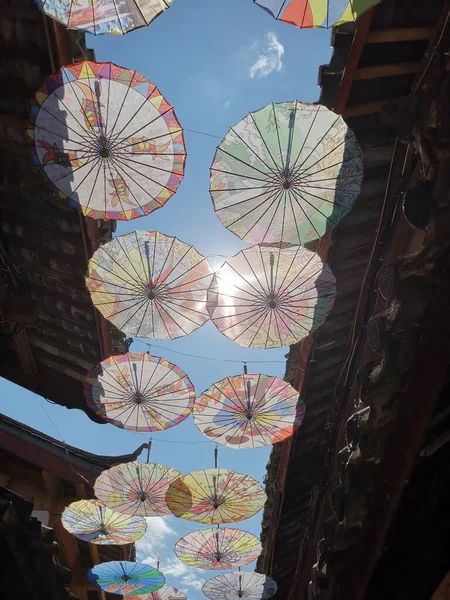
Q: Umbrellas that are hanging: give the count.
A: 15